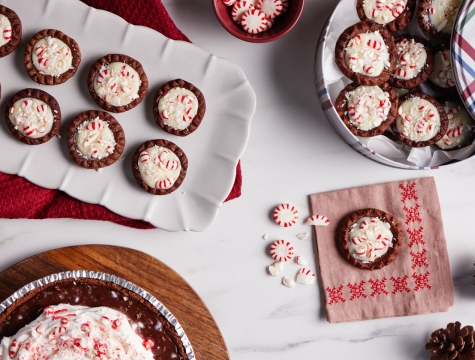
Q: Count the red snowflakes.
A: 9